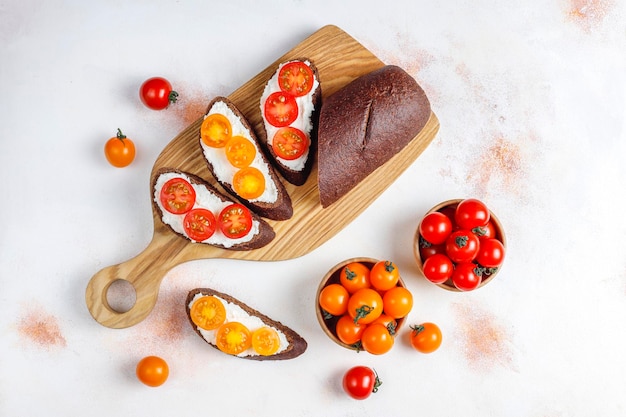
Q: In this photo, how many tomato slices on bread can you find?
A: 12